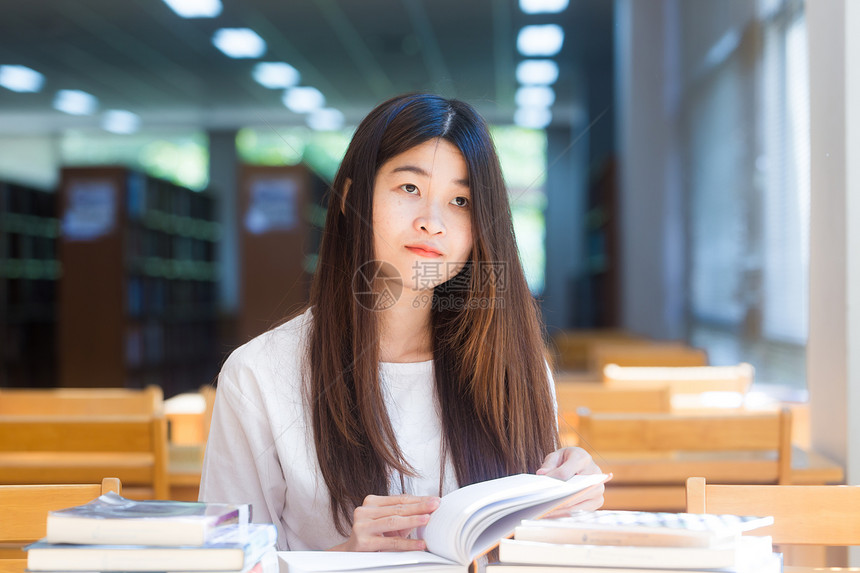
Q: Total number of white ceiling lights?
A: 13